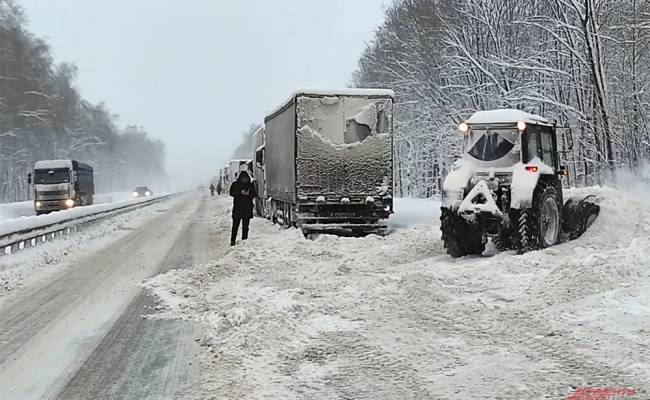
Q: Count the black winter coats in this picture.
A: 1